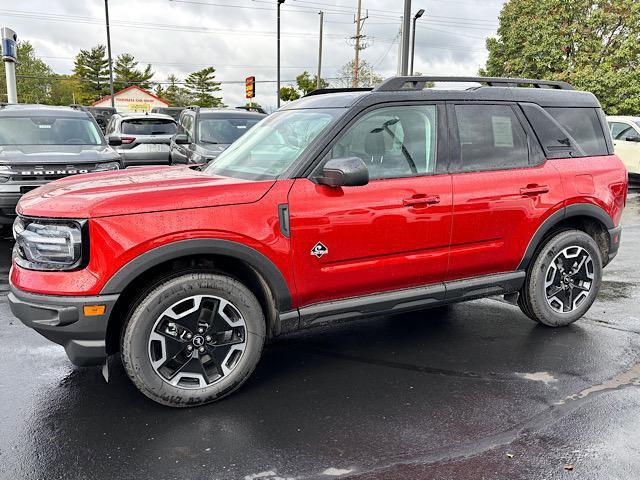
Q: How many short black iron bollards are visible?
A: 0